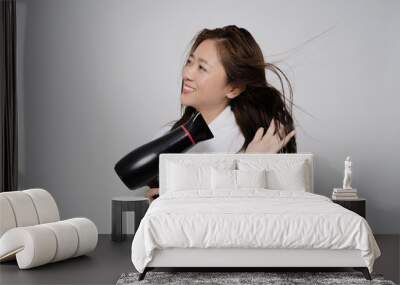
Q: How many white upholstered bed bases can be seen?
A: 1